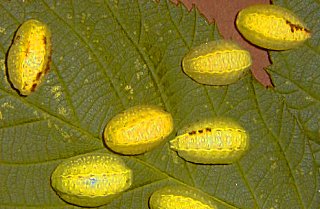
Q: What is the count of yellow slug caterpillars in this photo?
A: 7